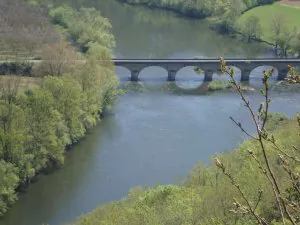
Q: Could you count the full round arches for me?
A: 4